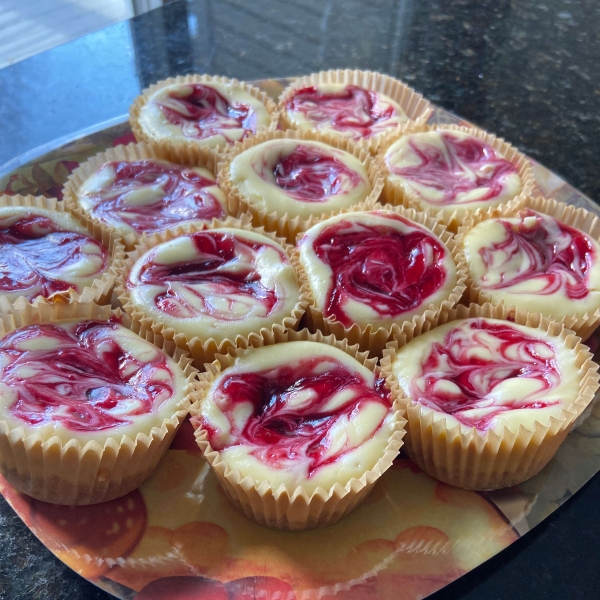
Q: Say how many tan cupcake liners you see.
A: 12